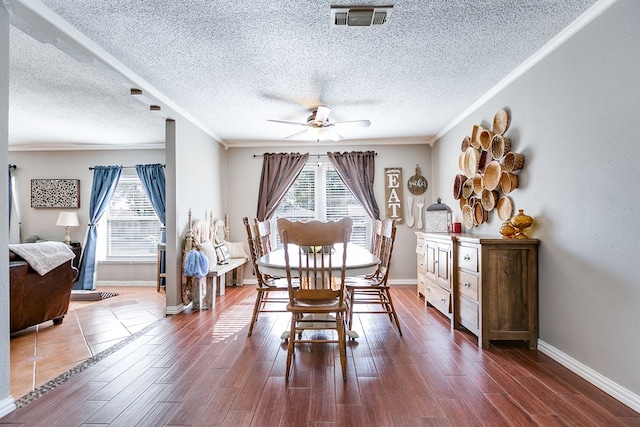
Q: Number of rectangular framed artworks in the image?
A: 1